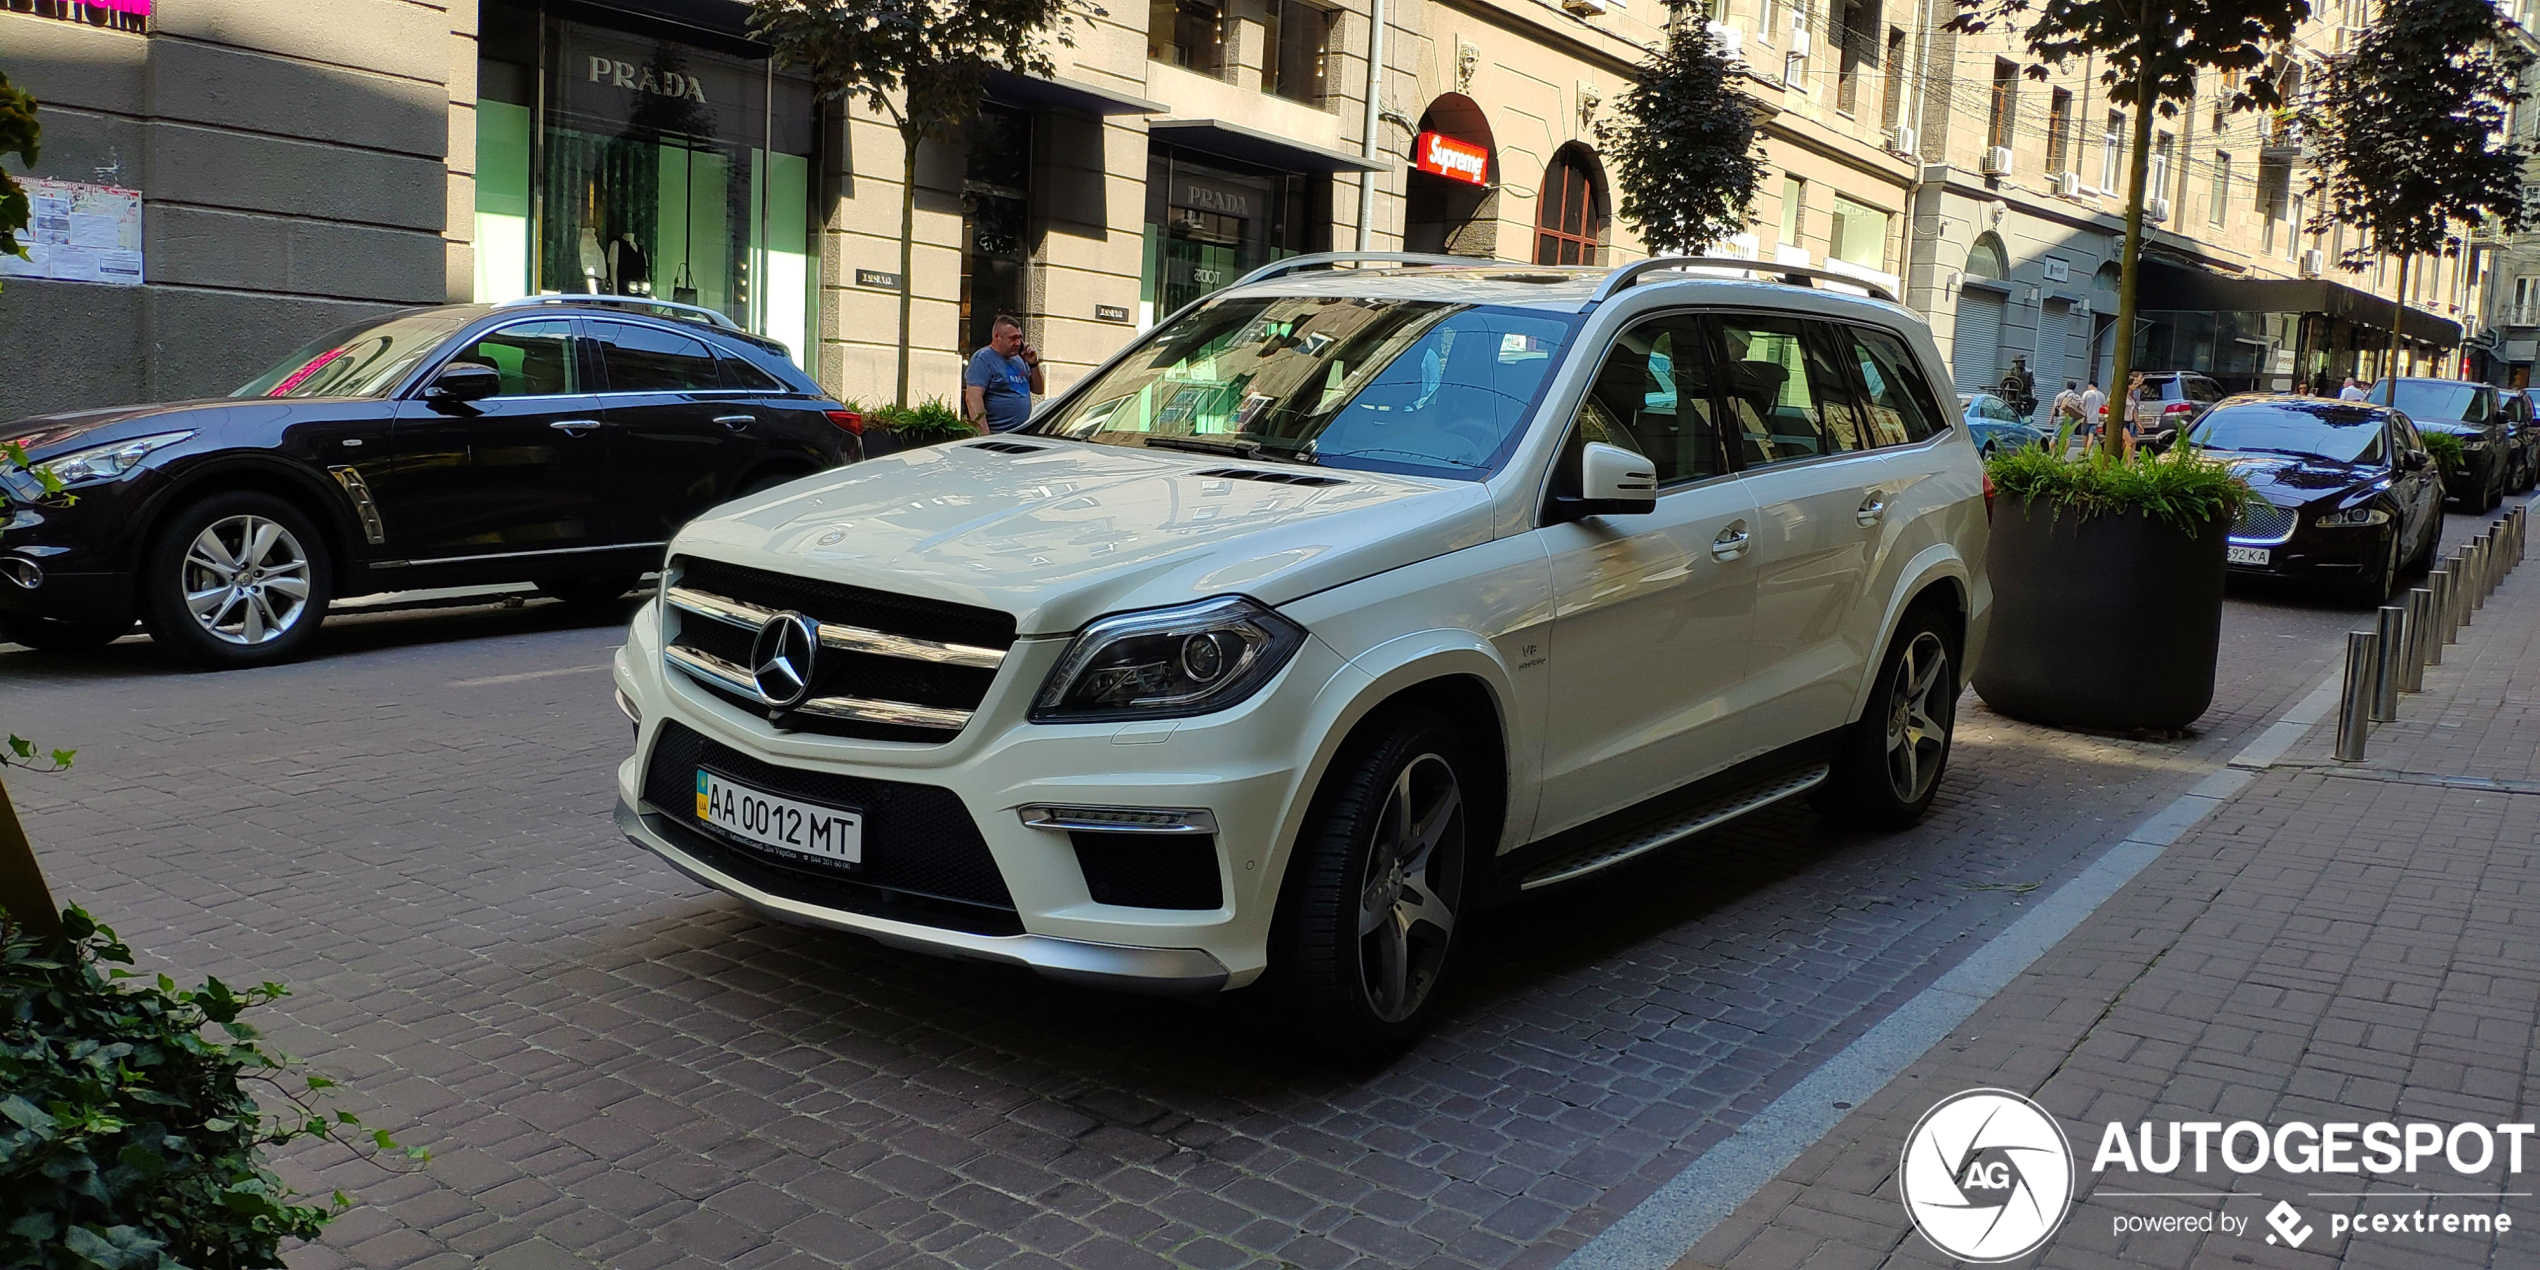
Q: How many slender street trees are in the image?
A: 4